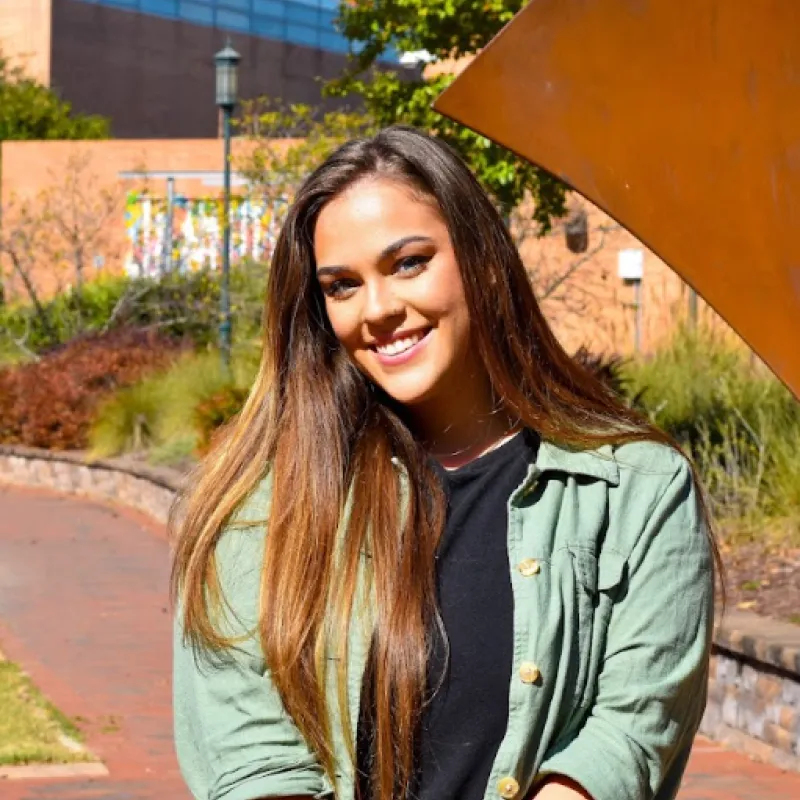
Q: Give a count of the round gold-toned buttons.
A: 3